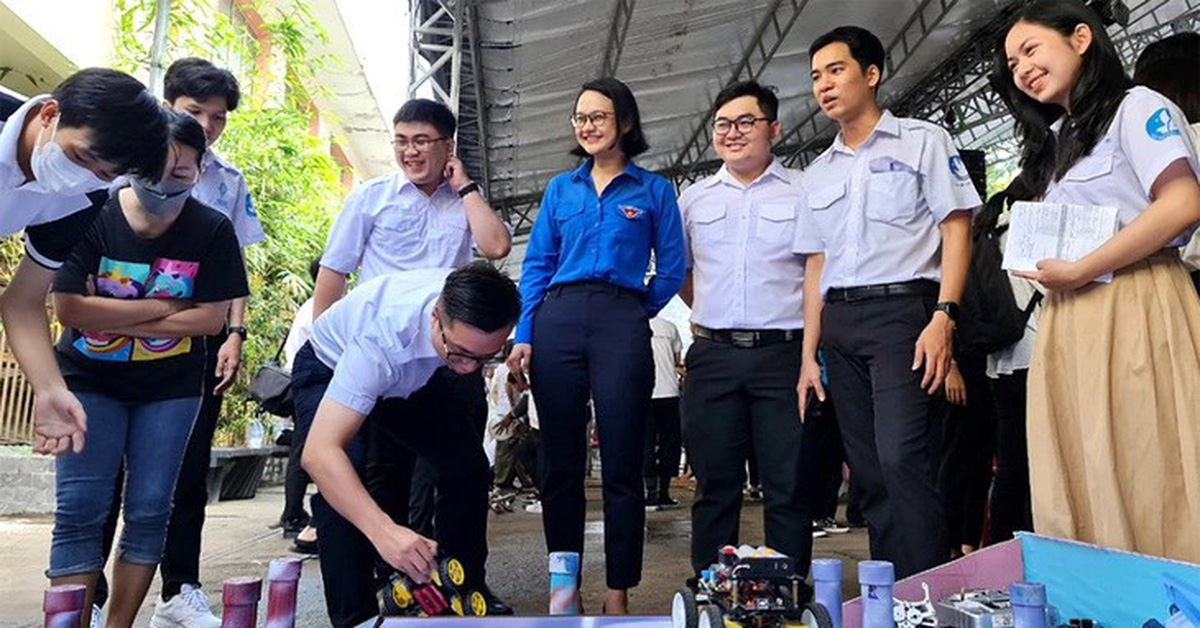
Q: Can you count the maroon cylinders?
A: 3